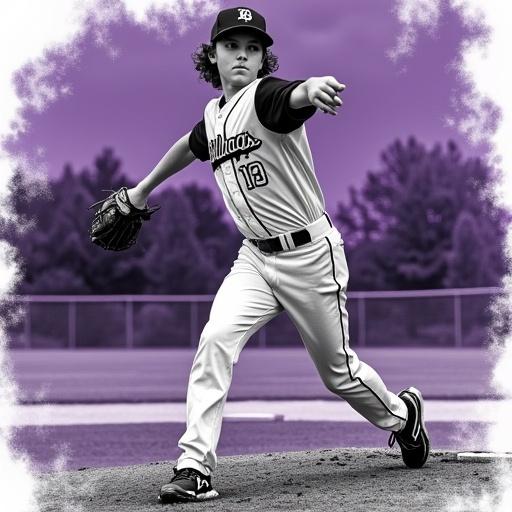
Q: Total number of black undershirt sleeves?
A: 2